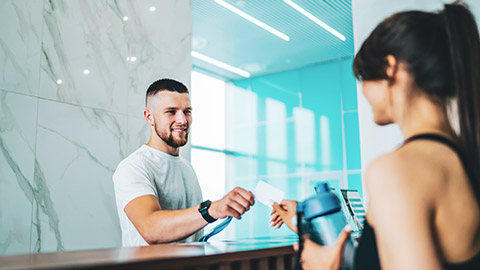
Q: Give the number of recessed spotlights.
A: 5